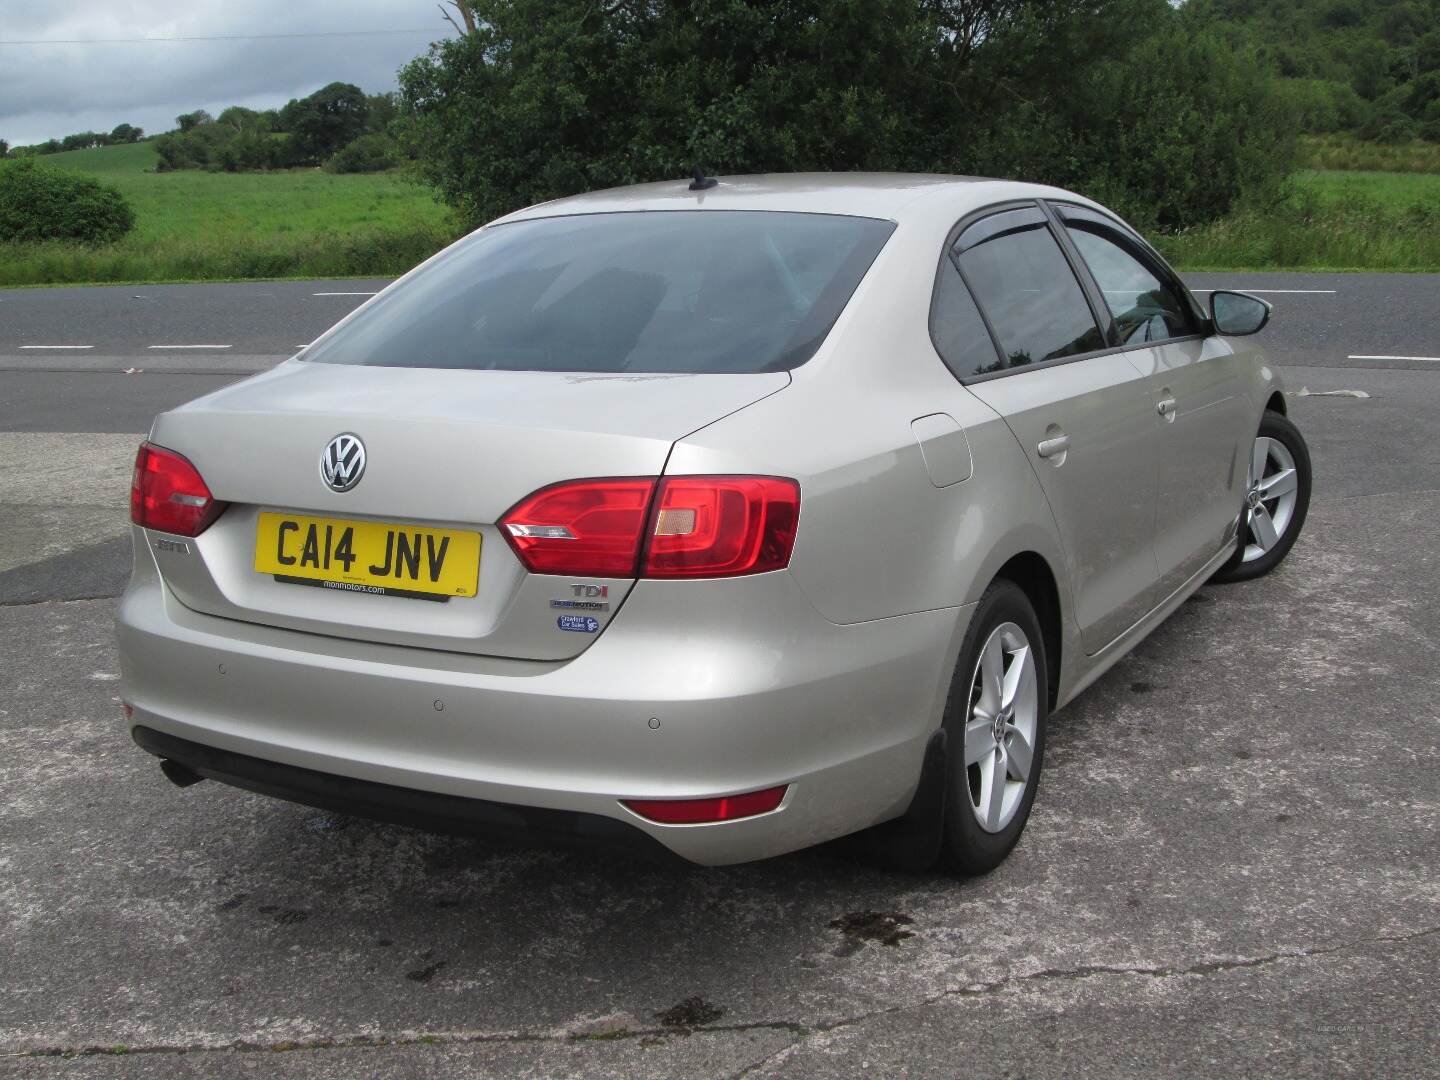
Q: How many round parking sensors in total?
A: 3